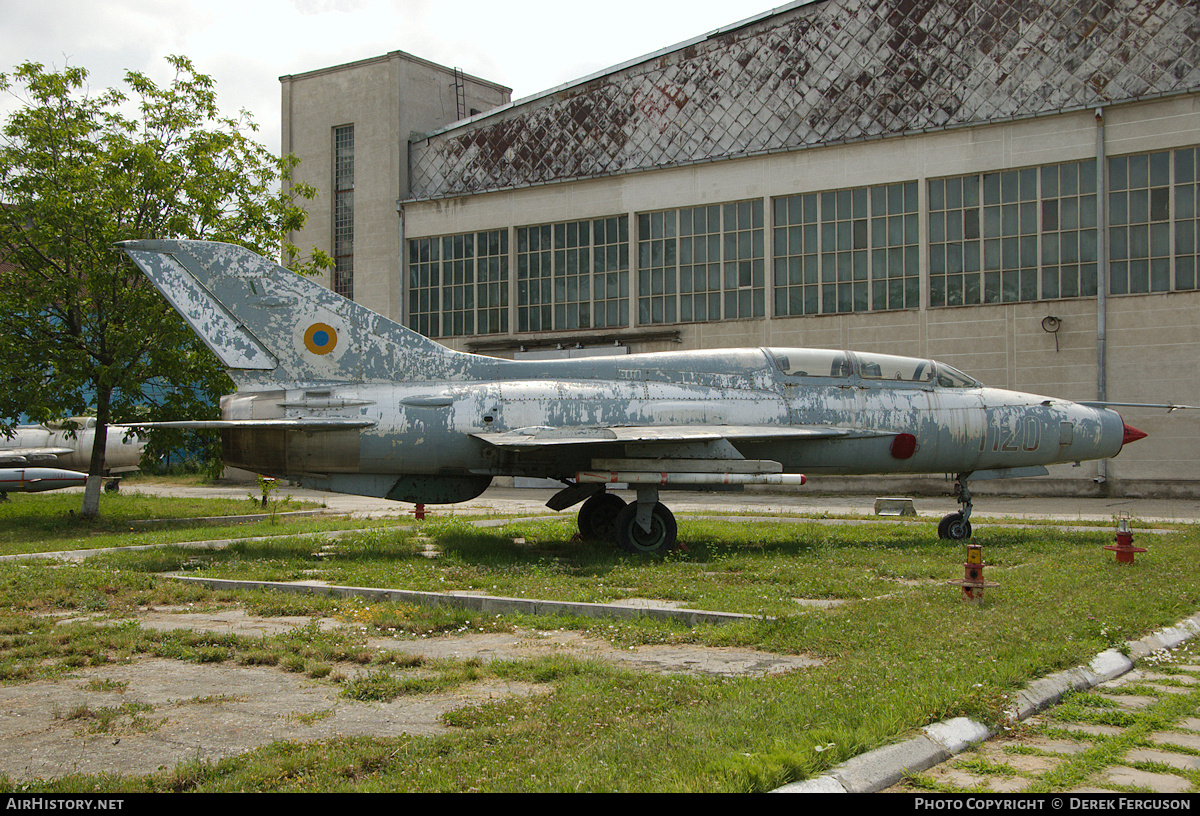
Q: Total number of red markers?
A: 3